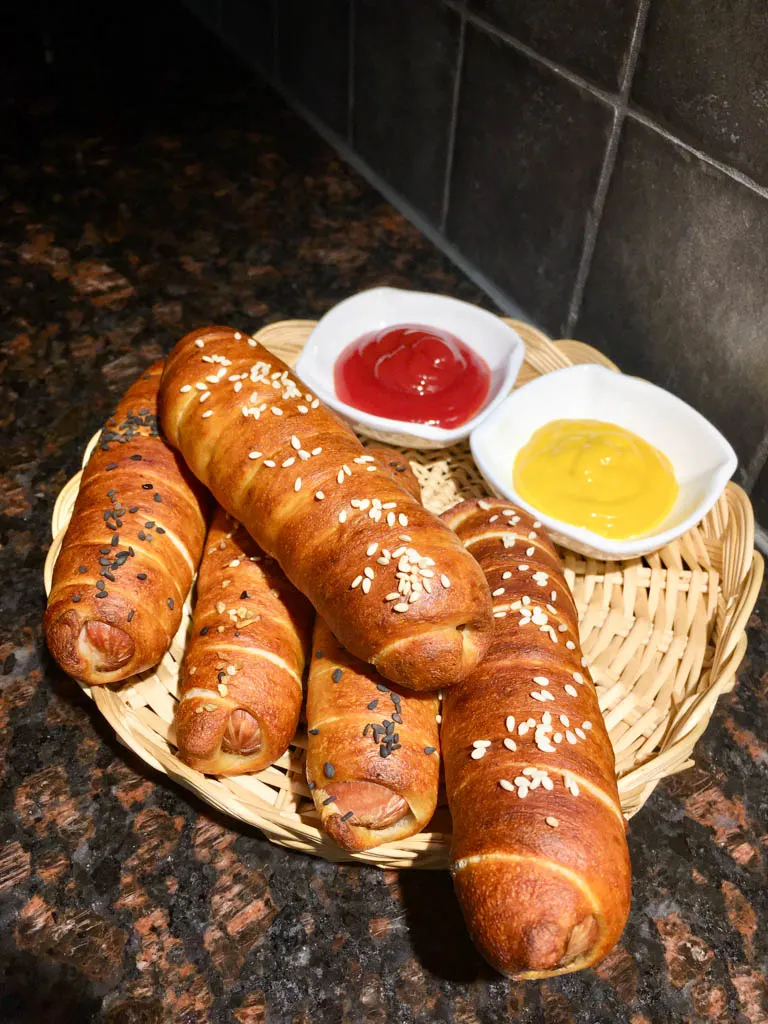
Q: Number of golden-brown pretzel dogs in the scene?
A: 5